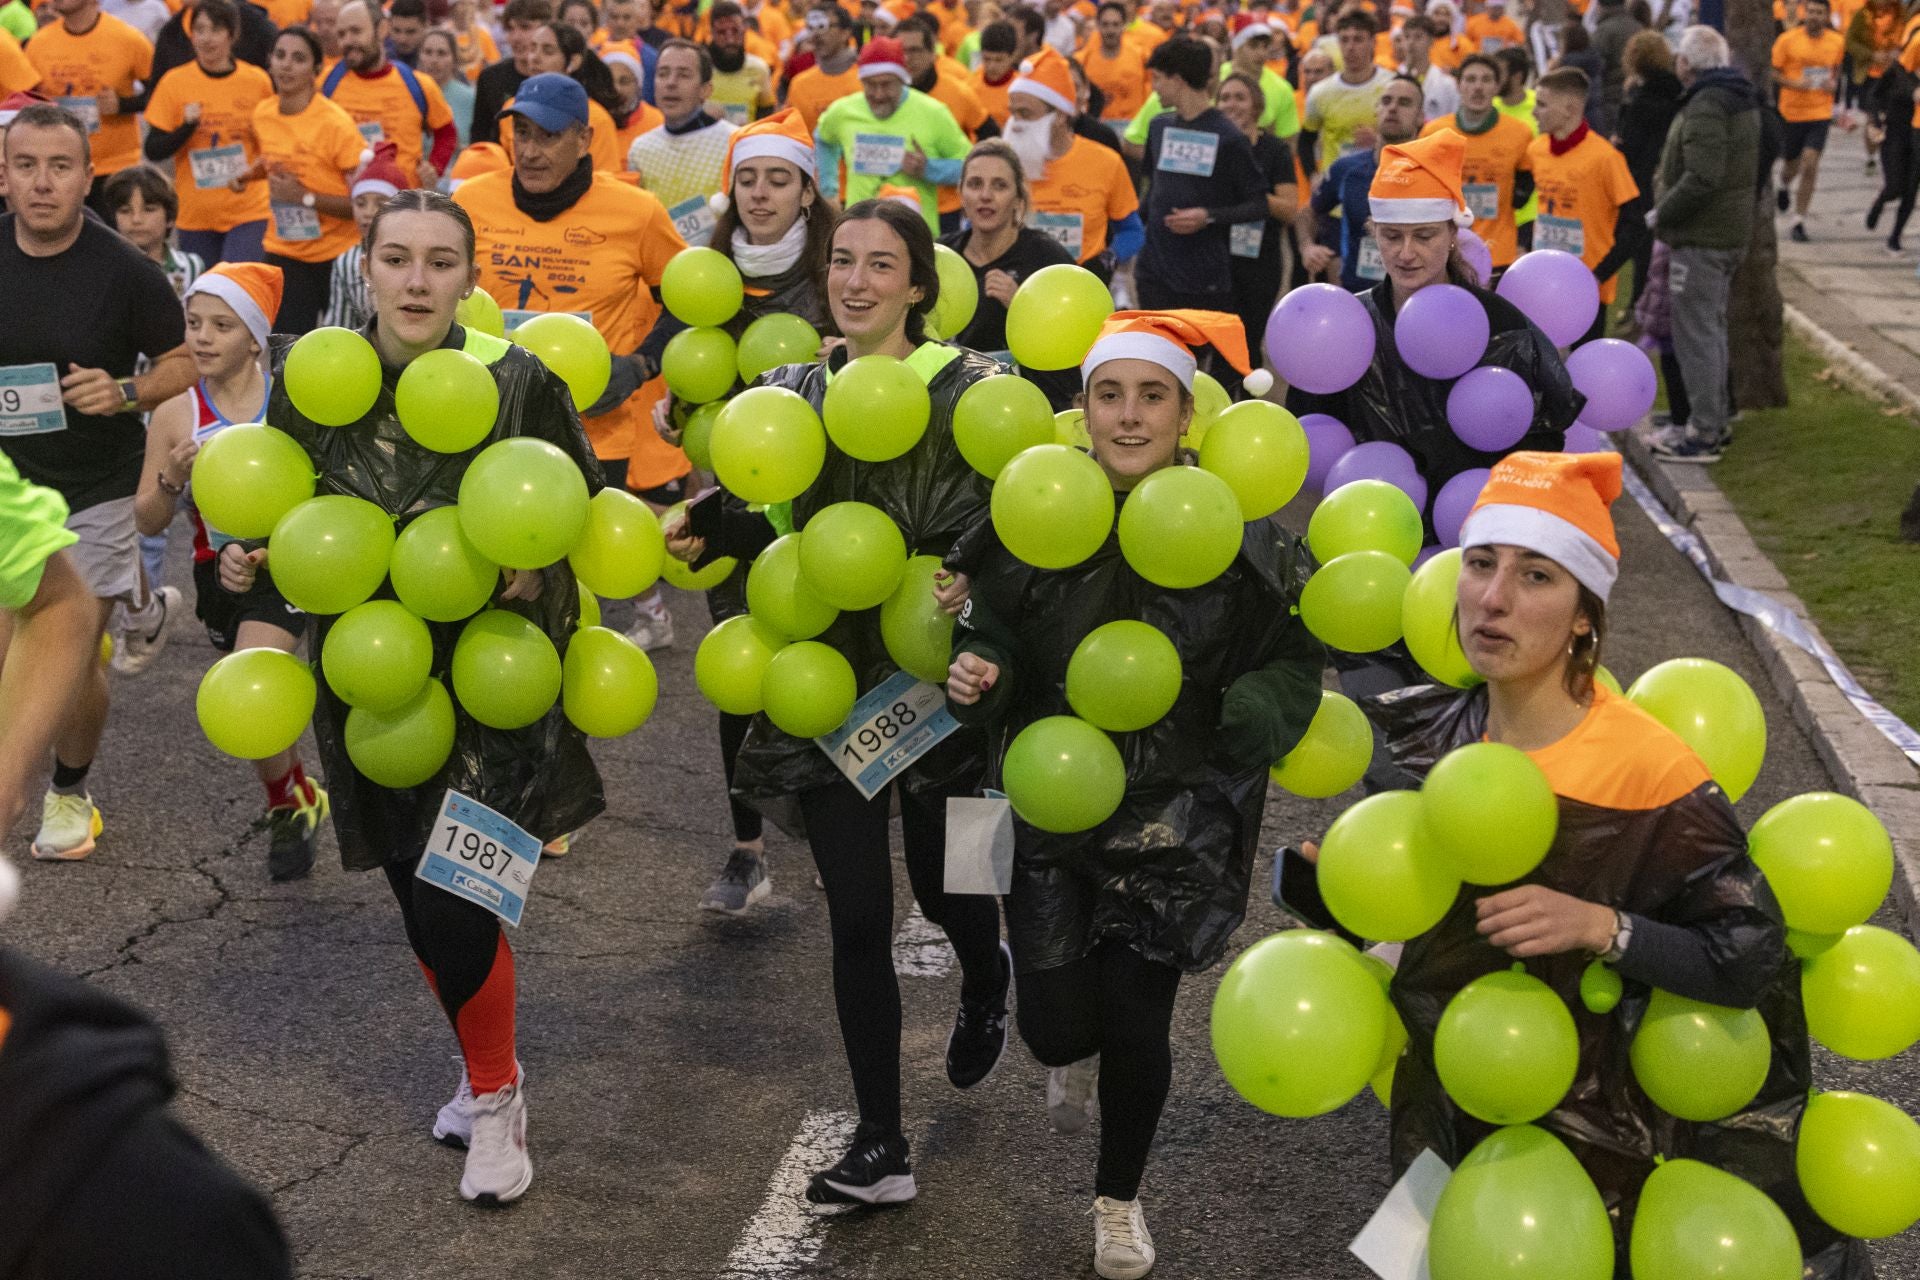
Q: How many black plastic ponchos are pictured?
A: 6